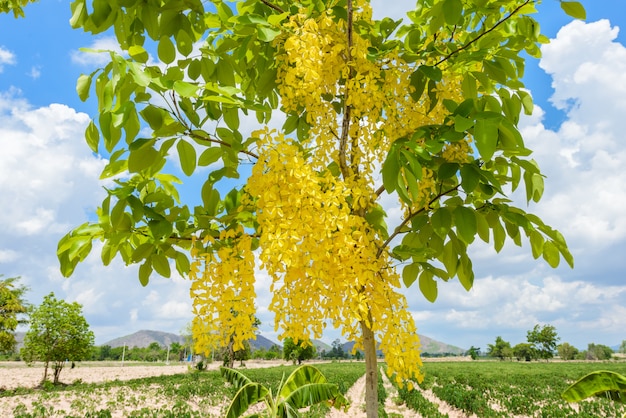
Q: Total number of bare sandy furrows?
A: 3